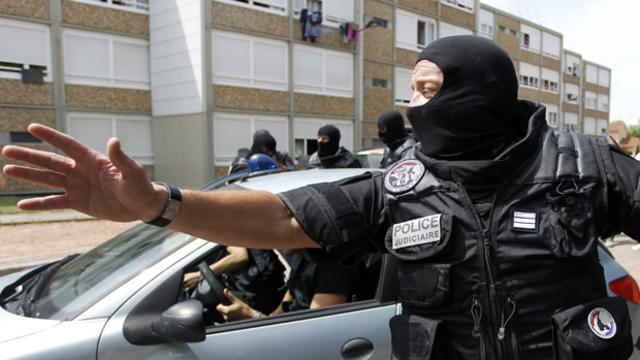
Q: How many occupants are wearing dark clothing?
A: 2